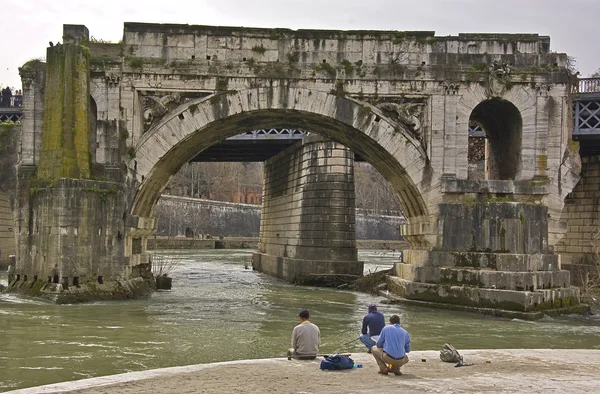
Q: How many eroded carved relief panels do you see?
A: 2